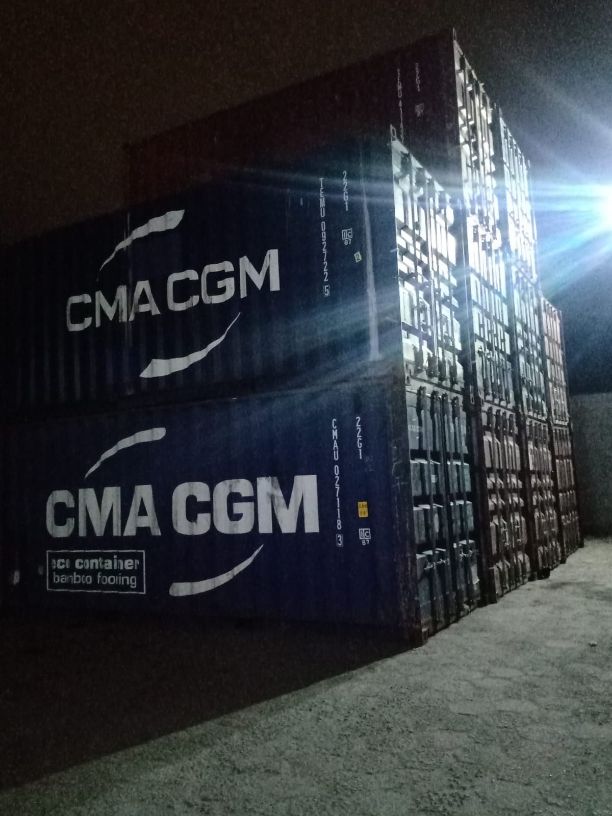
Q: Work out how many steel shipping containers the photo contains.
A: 10